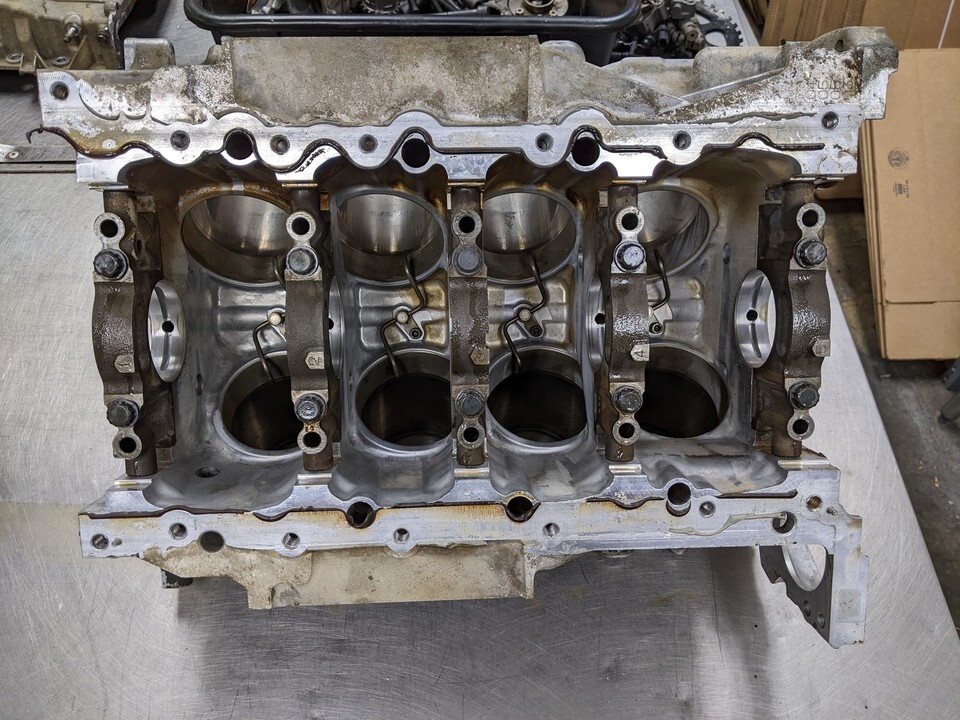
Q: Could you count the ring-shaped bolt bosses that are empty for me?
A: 10